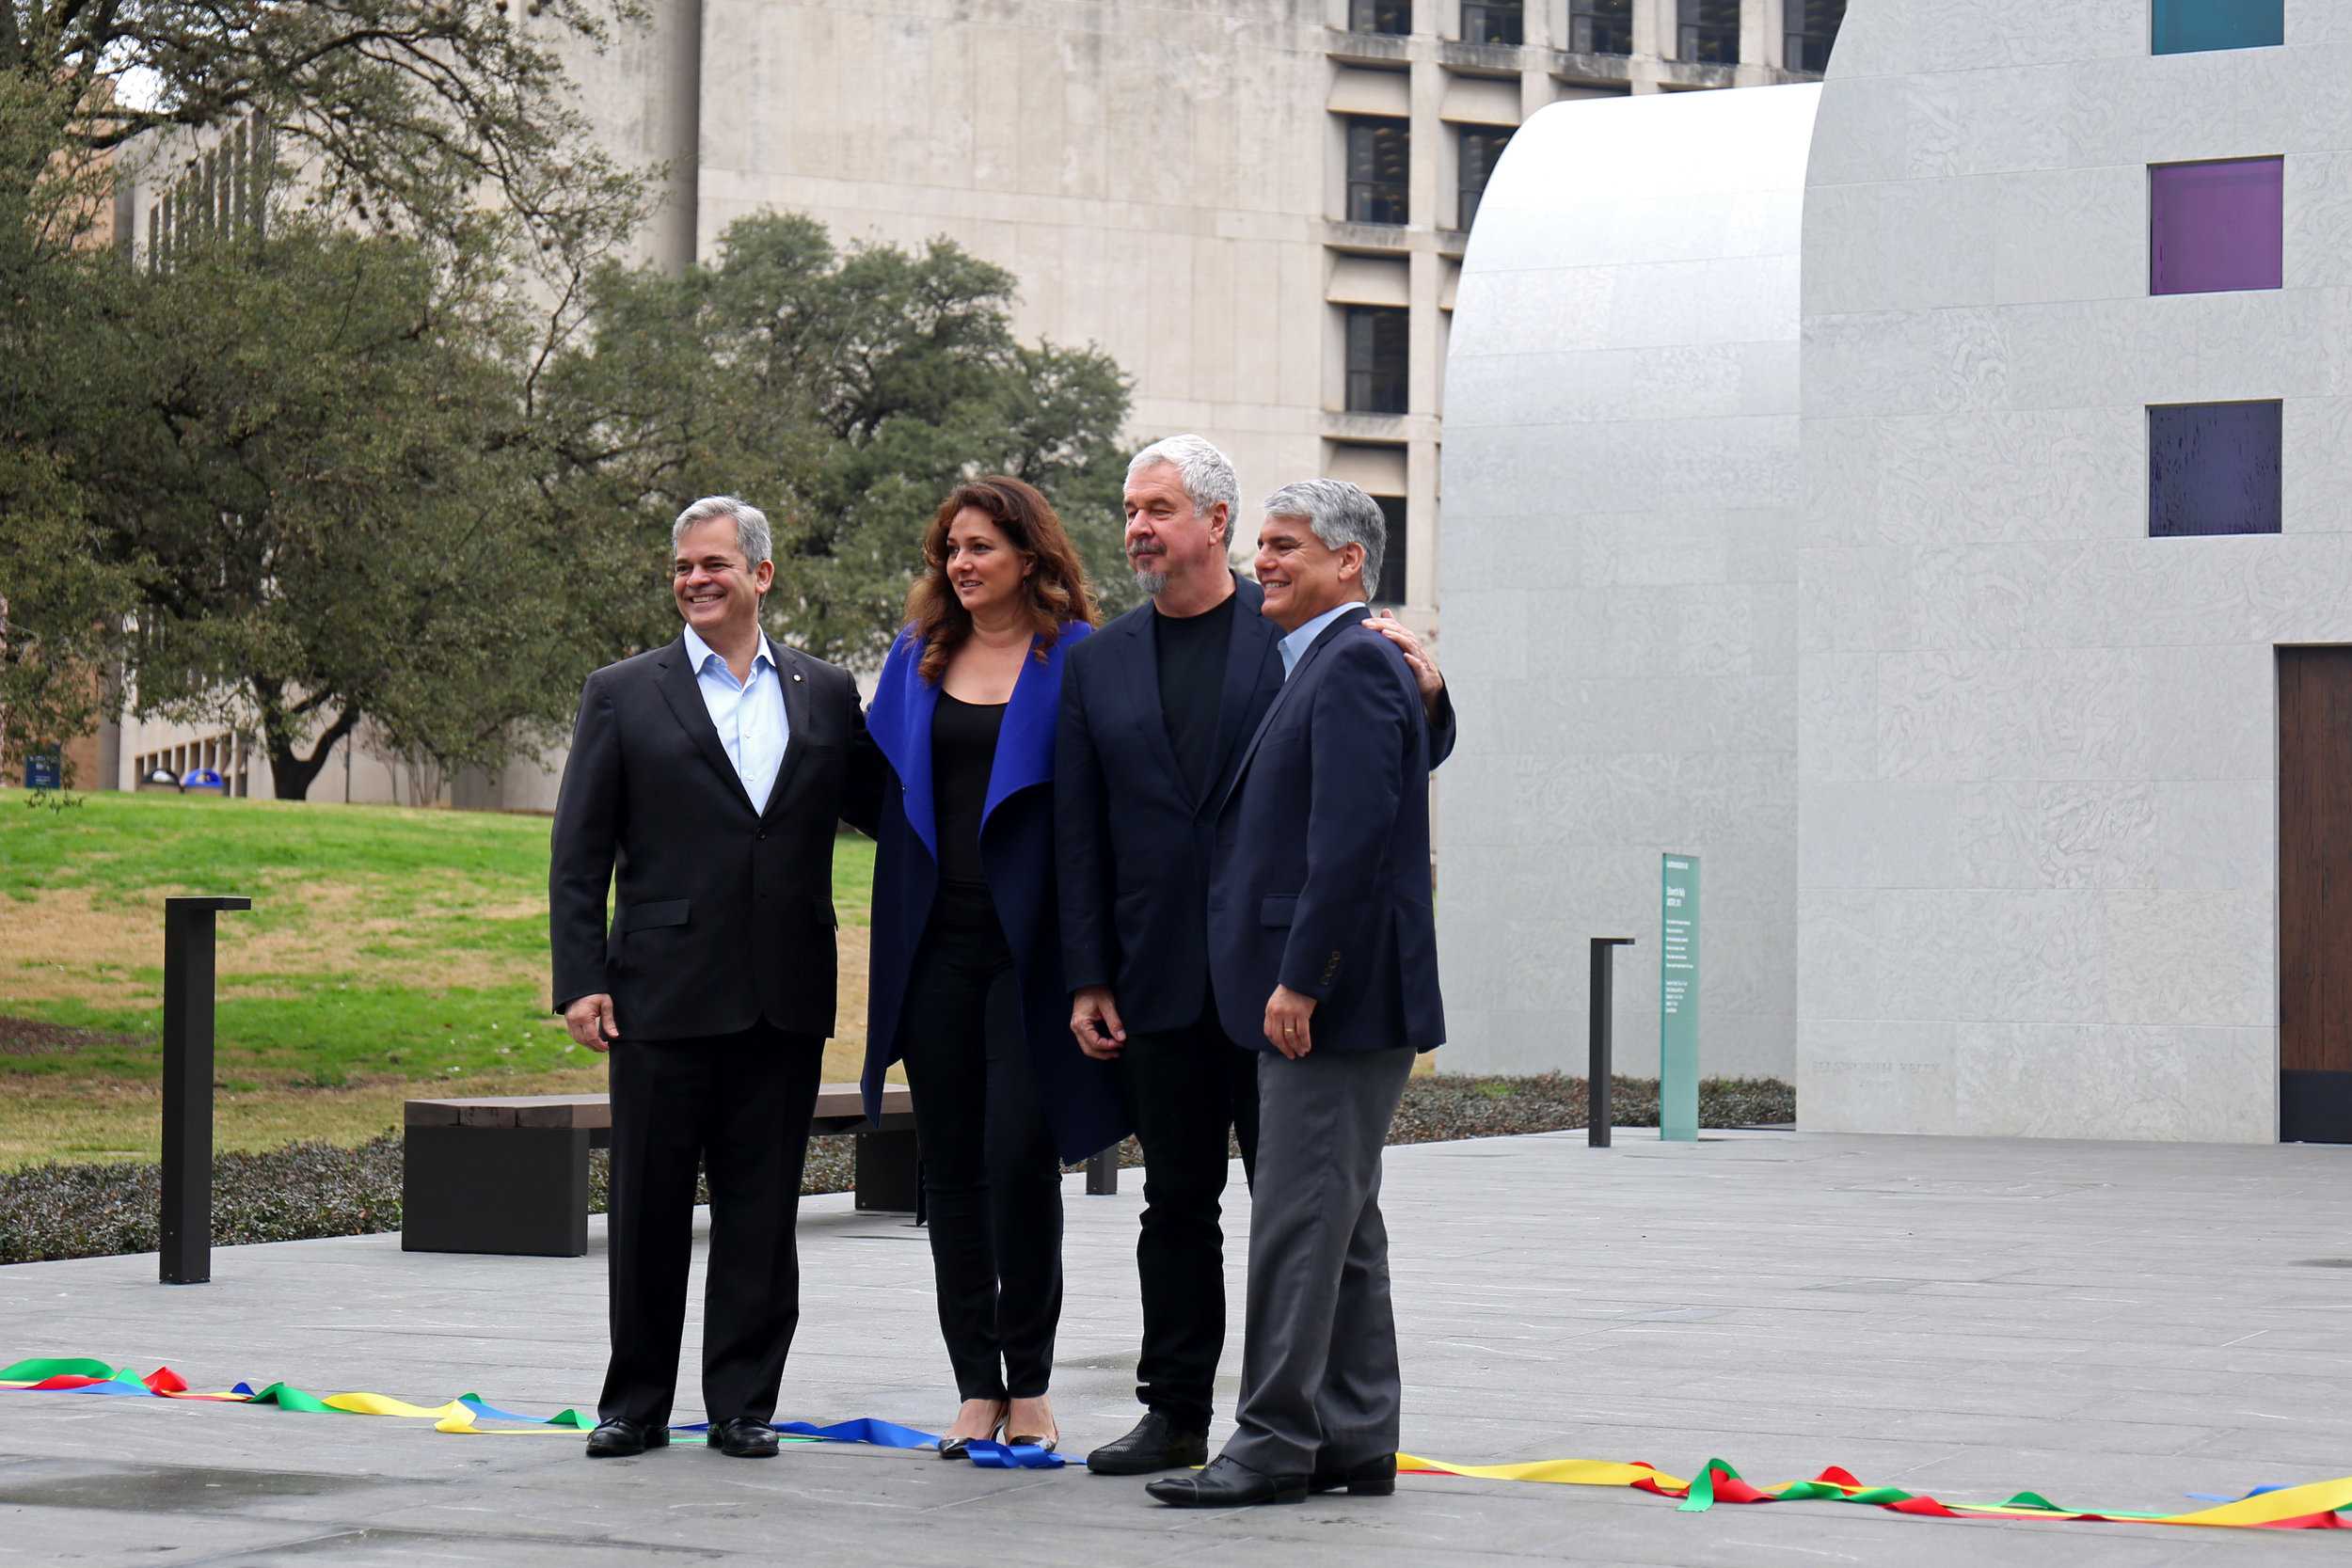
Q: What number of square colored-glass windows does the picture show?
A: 3